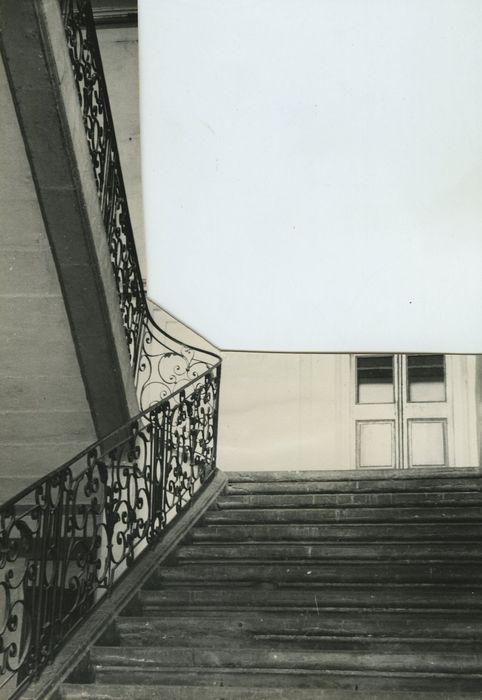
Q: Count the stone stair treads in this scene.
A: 11